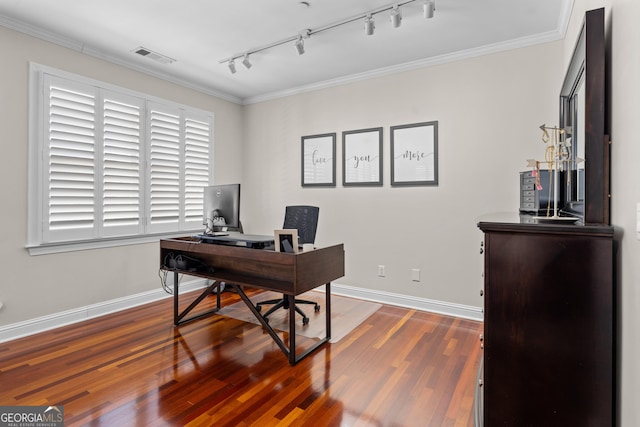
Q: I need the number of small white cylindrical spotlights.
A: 6